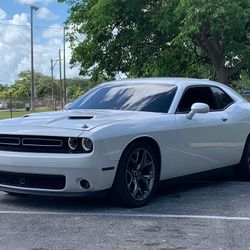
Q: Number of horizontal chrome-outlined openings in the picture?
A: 2